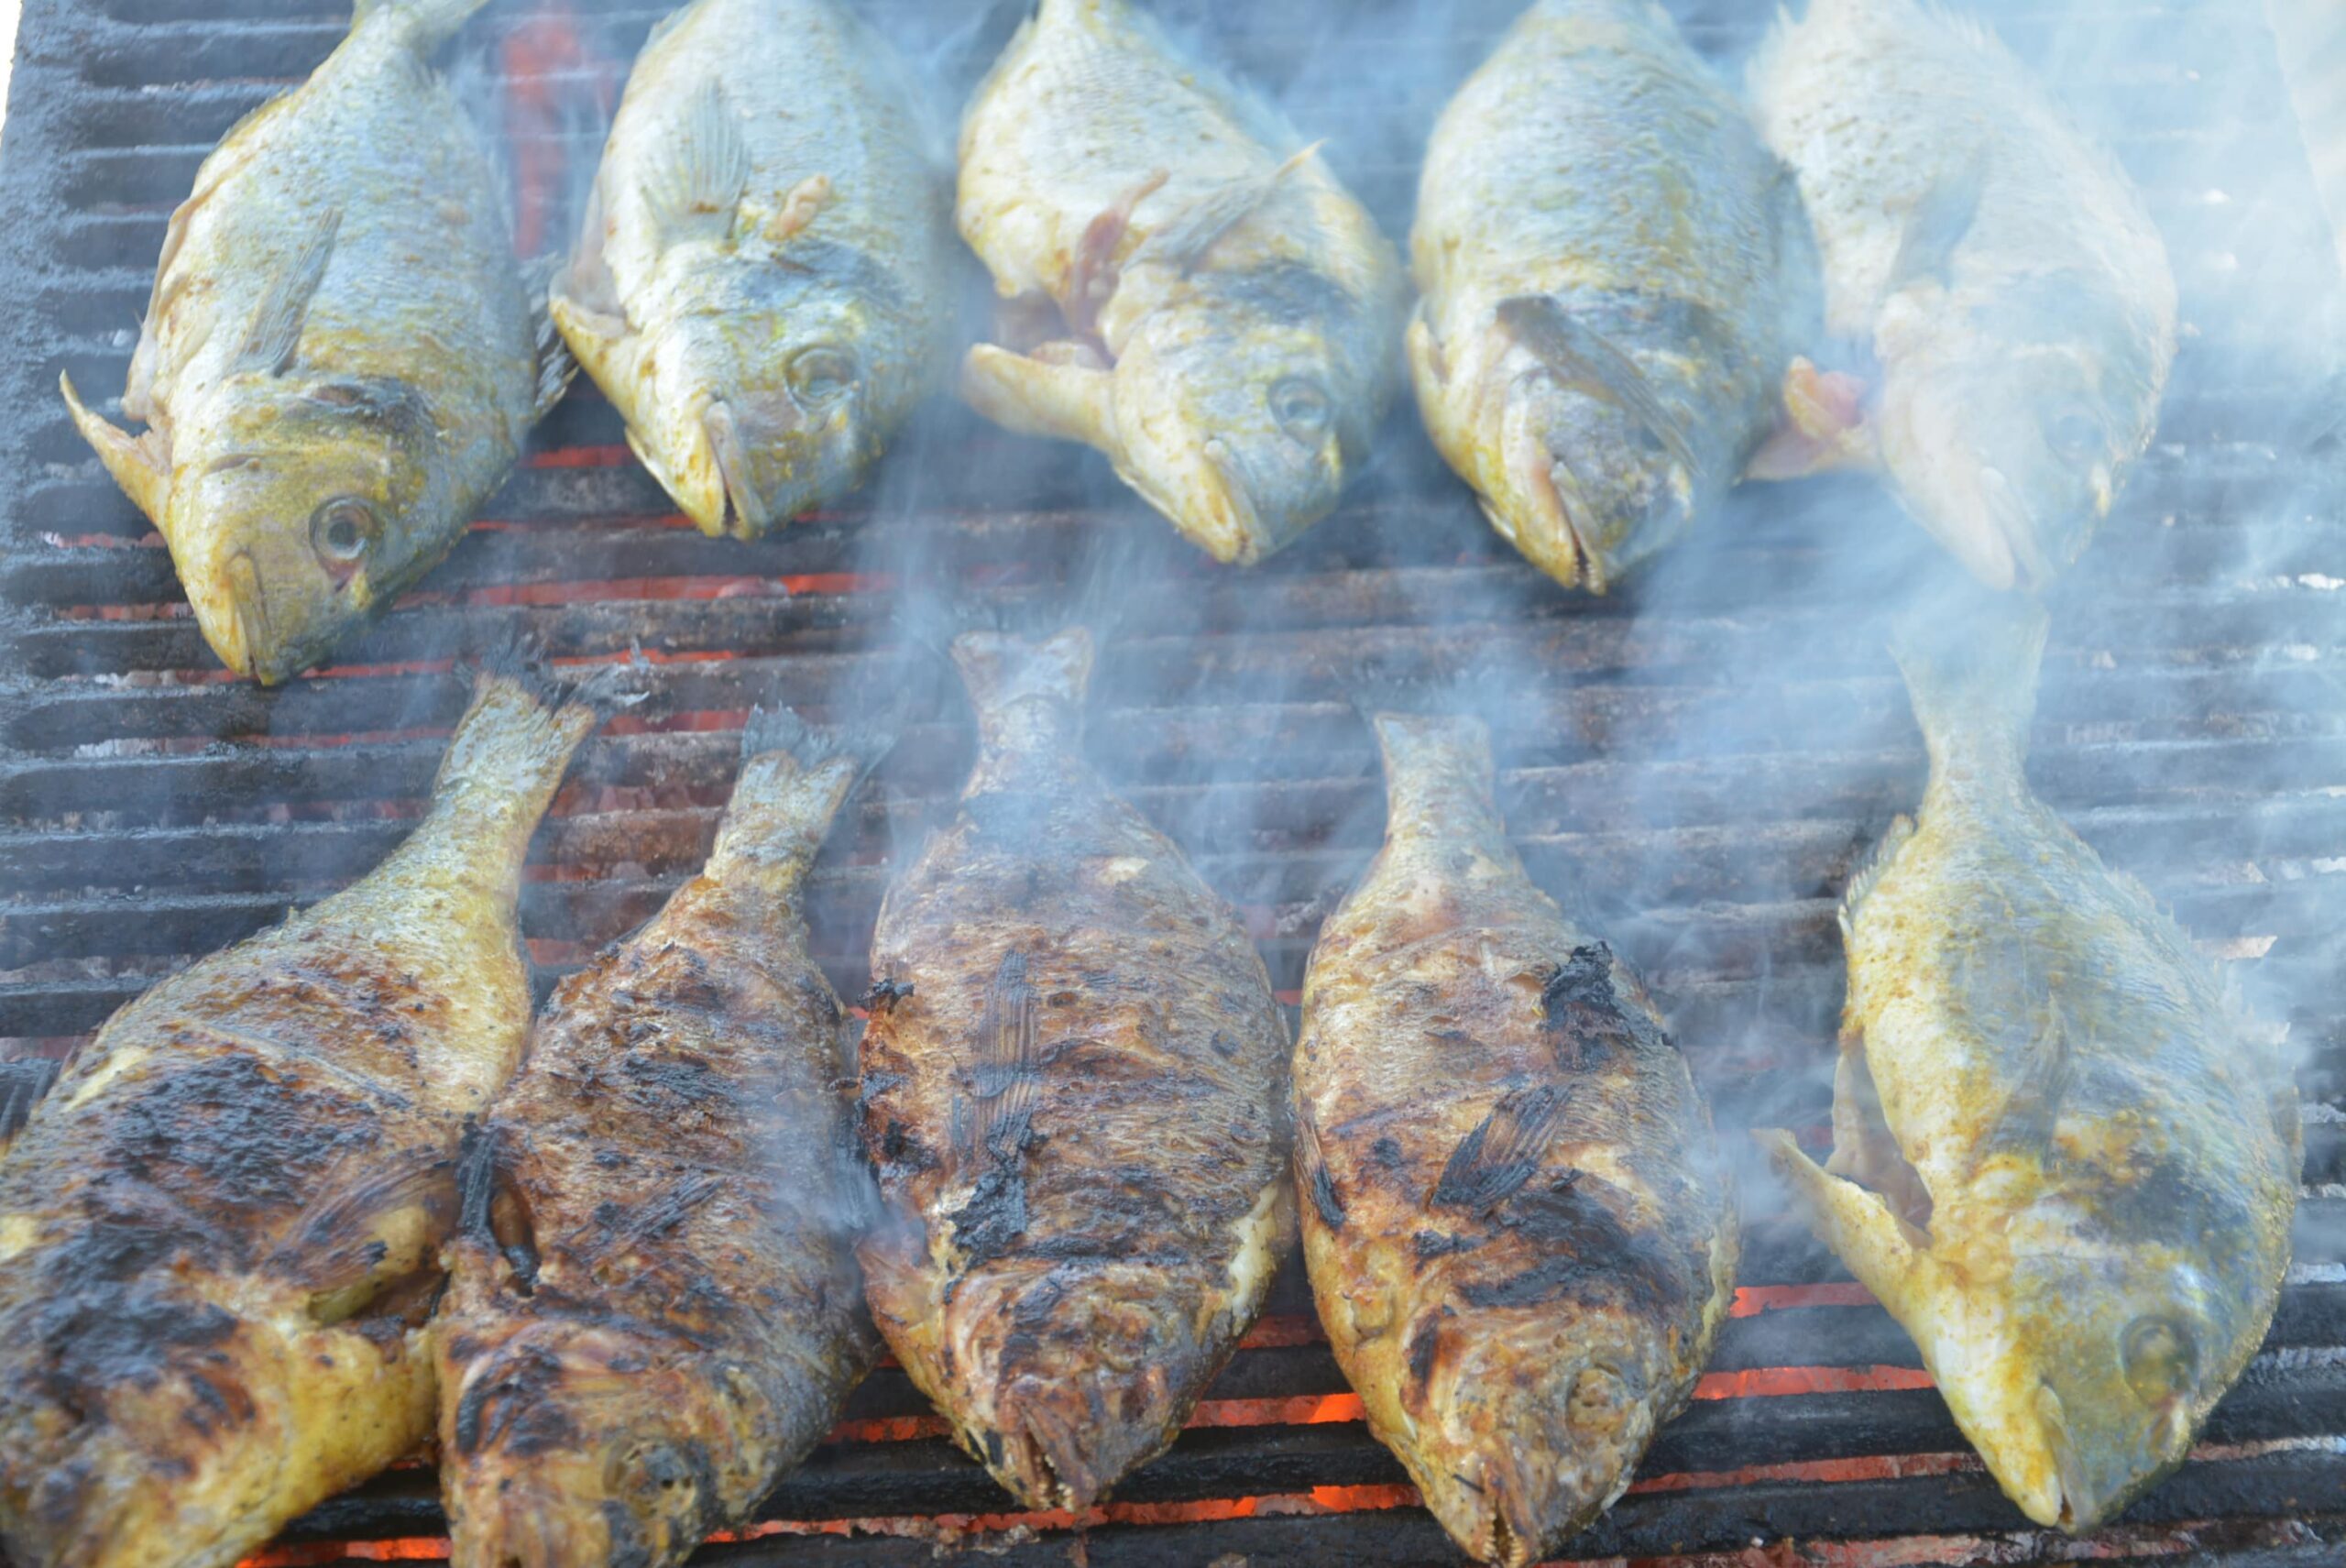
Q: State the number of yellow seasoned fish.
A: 6